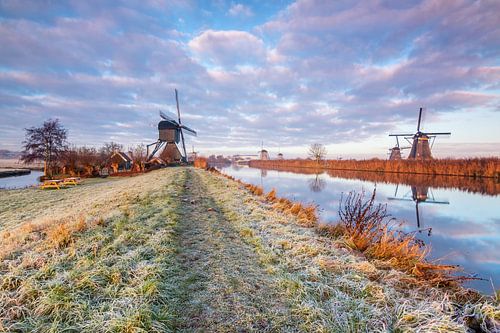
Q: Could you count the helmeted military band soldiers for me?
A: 0